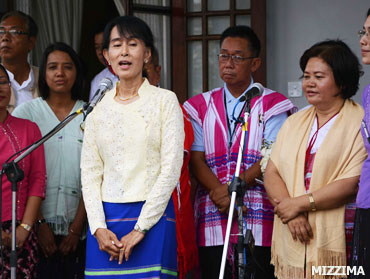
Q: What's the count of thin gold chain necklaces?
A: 1